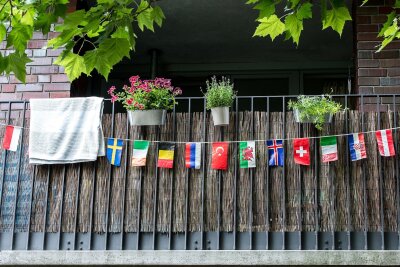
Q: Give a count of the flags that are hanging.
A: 12